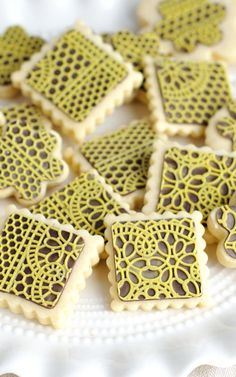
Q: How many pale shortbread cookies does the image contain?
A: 13